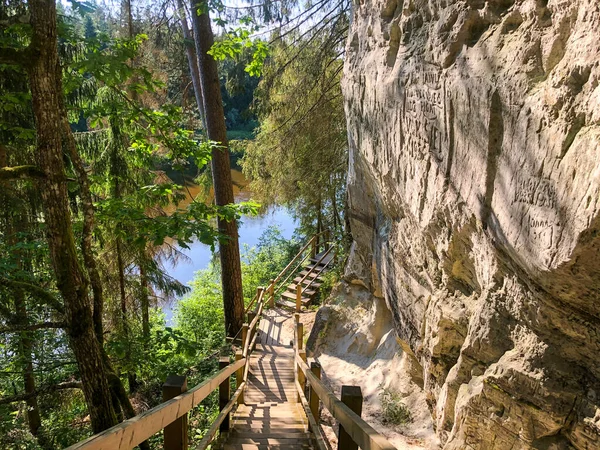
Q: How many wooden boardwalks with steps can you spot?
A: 1